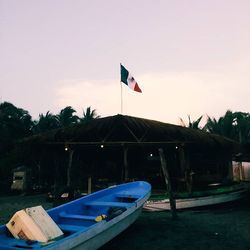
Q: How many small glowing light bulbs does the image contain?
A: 4